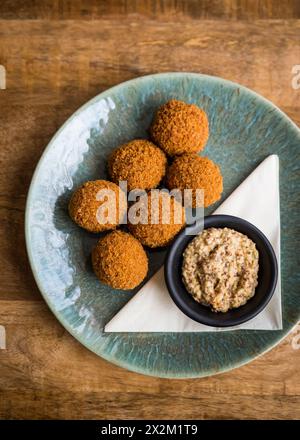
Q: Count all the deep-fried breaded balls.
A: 6